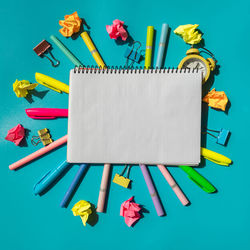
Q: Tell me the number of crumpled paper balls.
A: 8